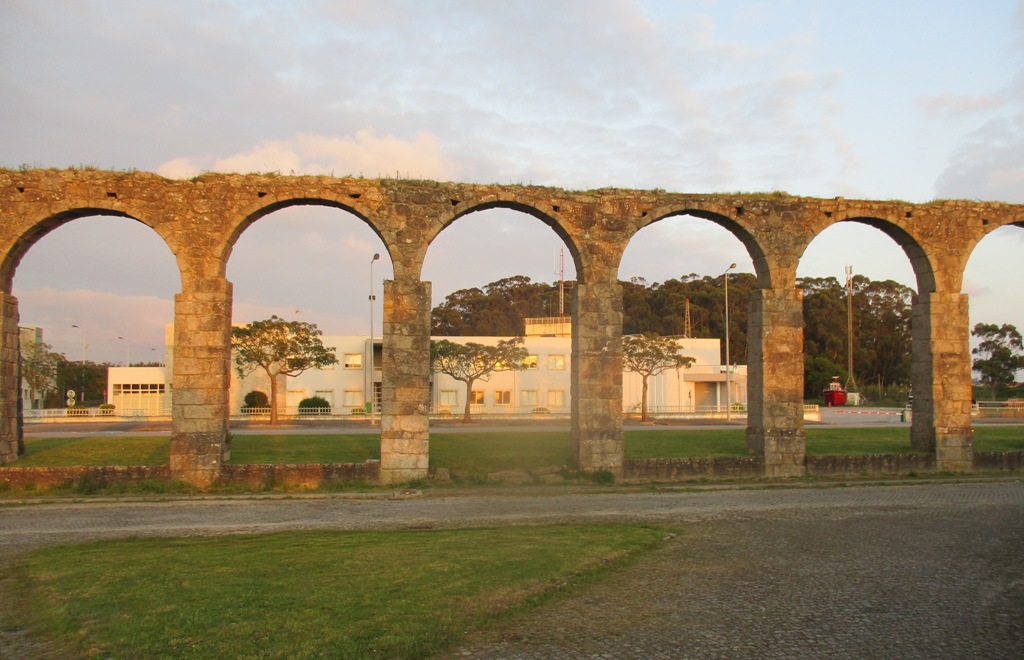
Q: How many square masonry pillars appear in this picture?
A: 6